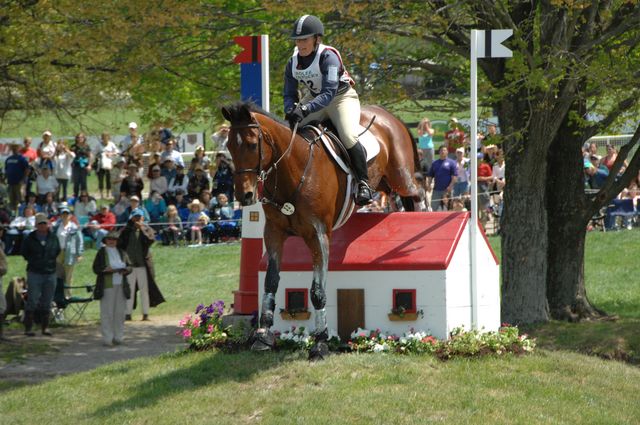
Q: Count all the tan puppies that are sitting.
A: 0